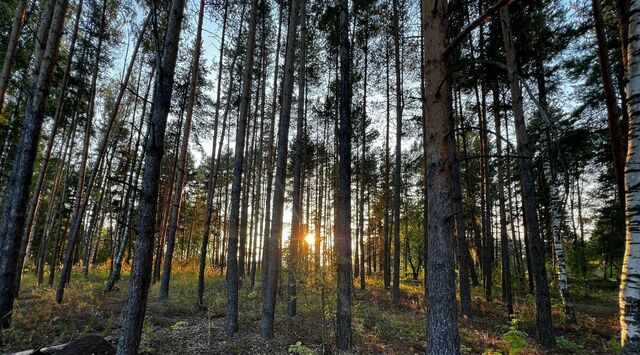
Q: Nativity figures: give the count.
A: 0